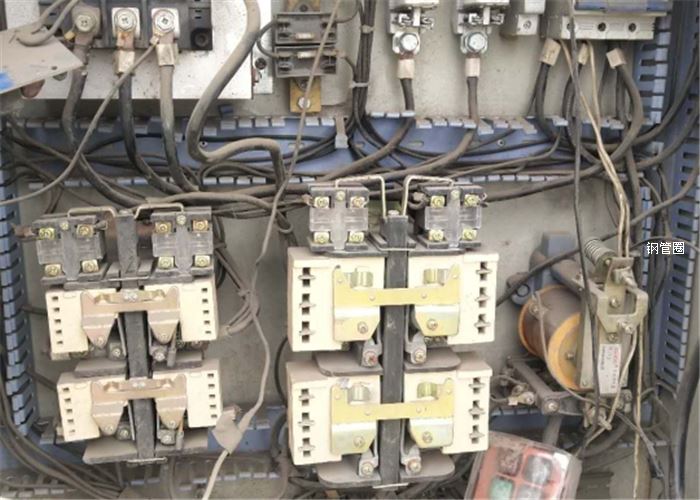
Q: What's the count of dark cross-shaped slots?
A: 12